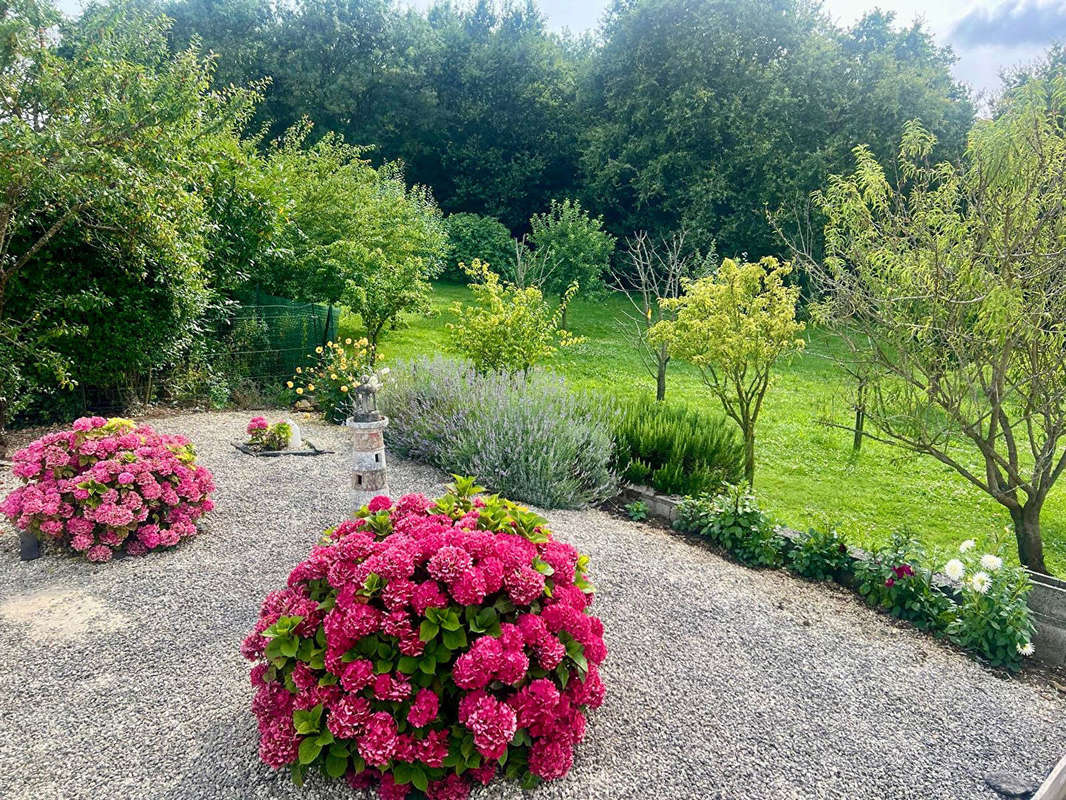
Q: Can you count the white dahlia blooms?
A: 5